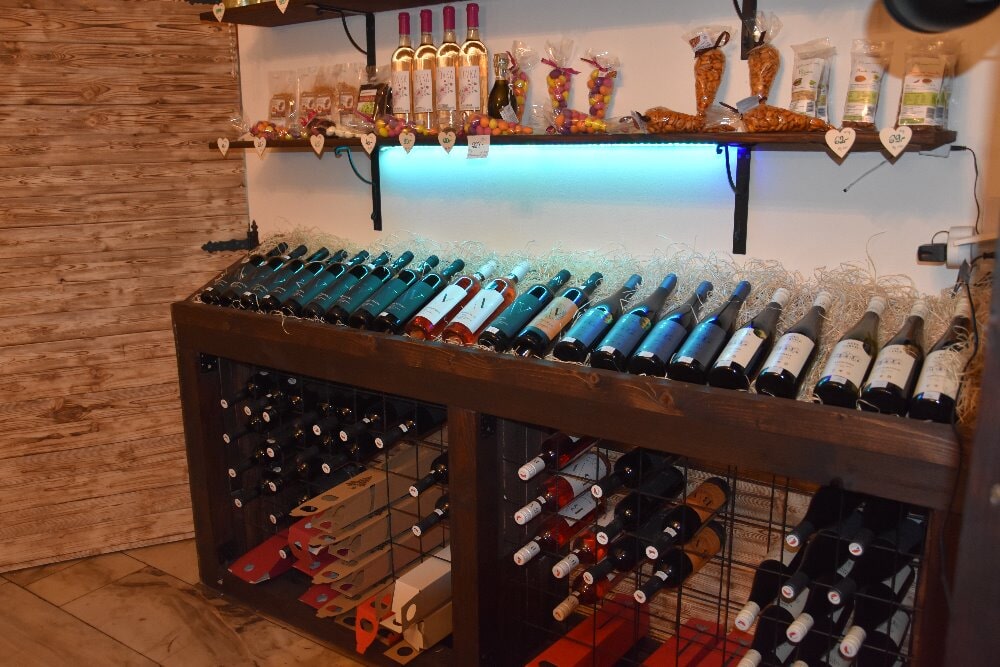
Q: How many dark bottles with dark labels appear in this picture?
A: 14